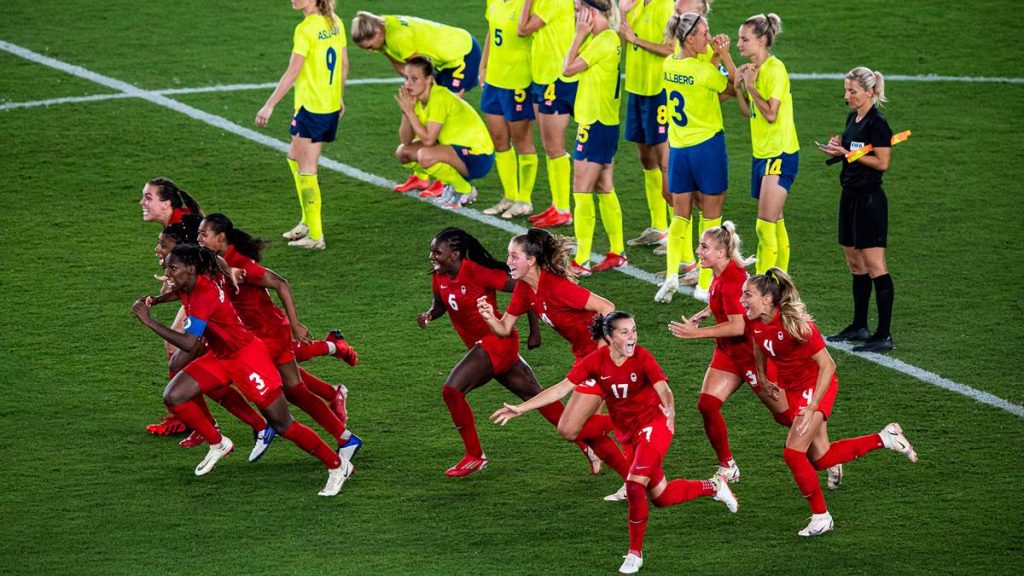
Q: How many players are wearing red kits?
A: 9